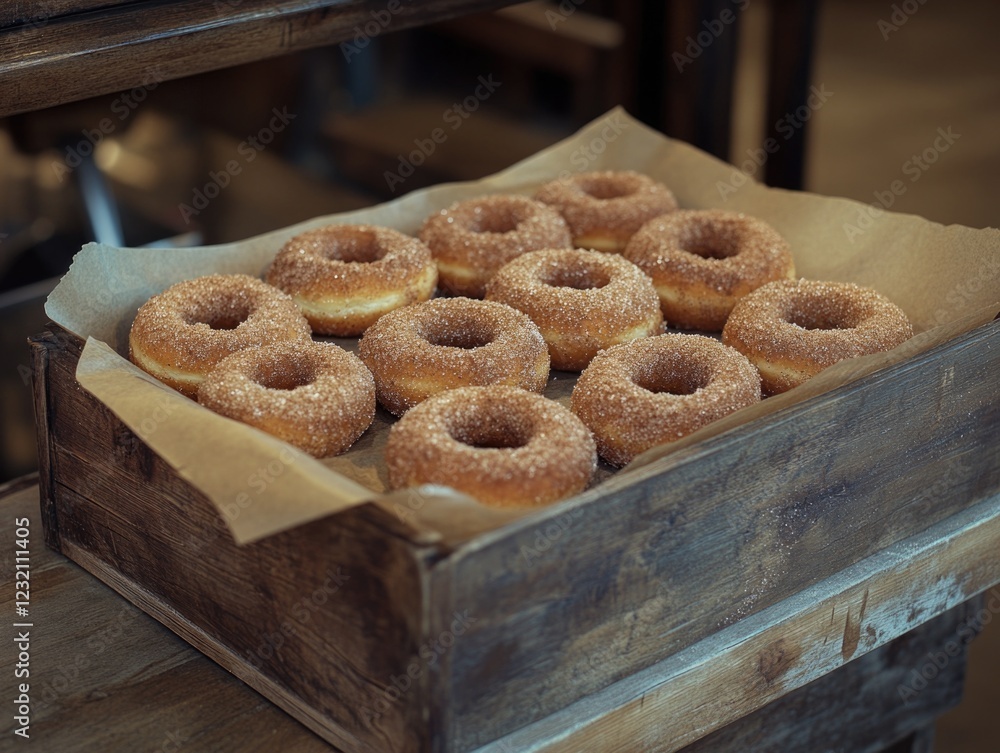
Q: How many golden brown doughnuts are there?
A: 11